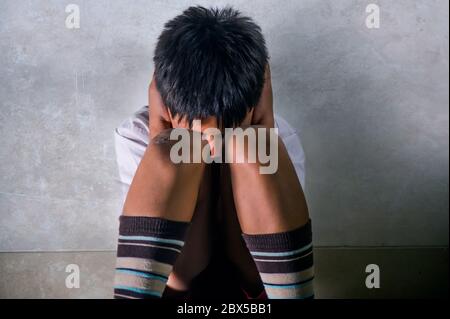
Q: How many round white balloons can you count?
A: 0